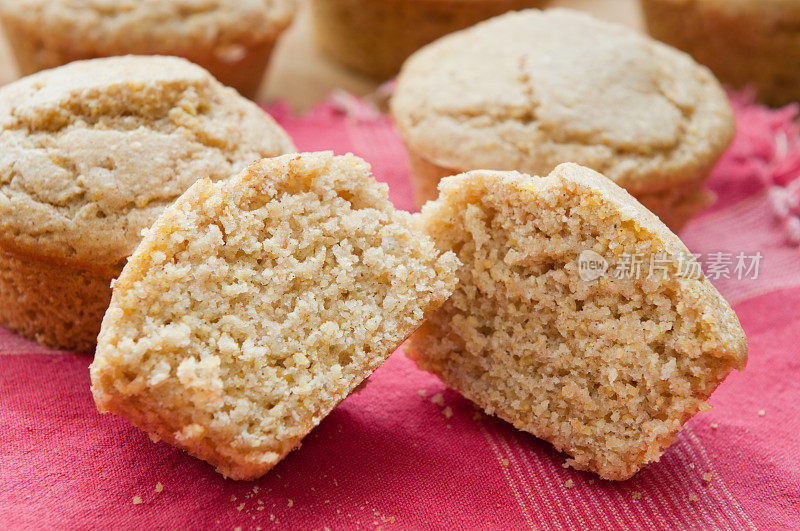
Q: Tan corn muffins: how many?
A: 6